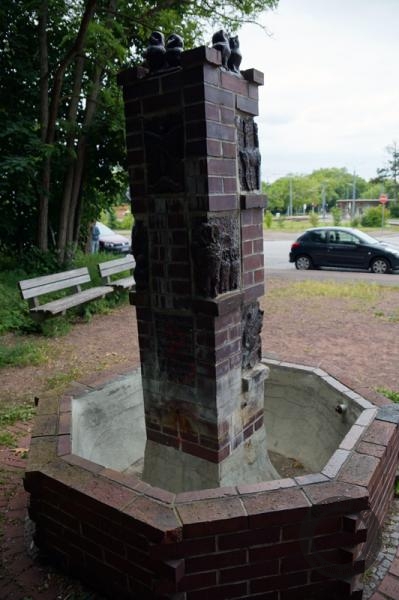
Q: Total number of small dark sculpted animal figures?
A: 4